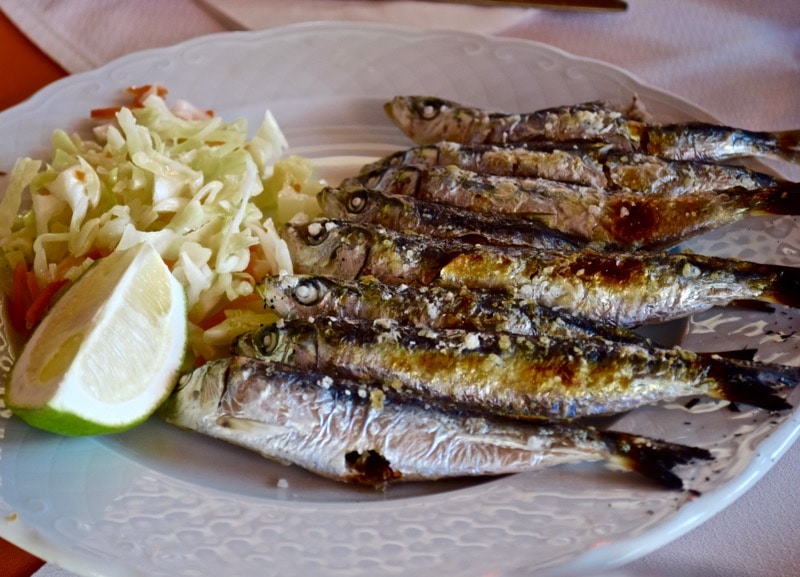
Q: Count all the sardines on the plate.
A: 8